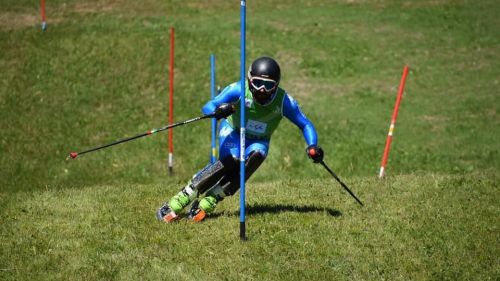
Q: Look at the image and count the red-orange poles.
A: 3